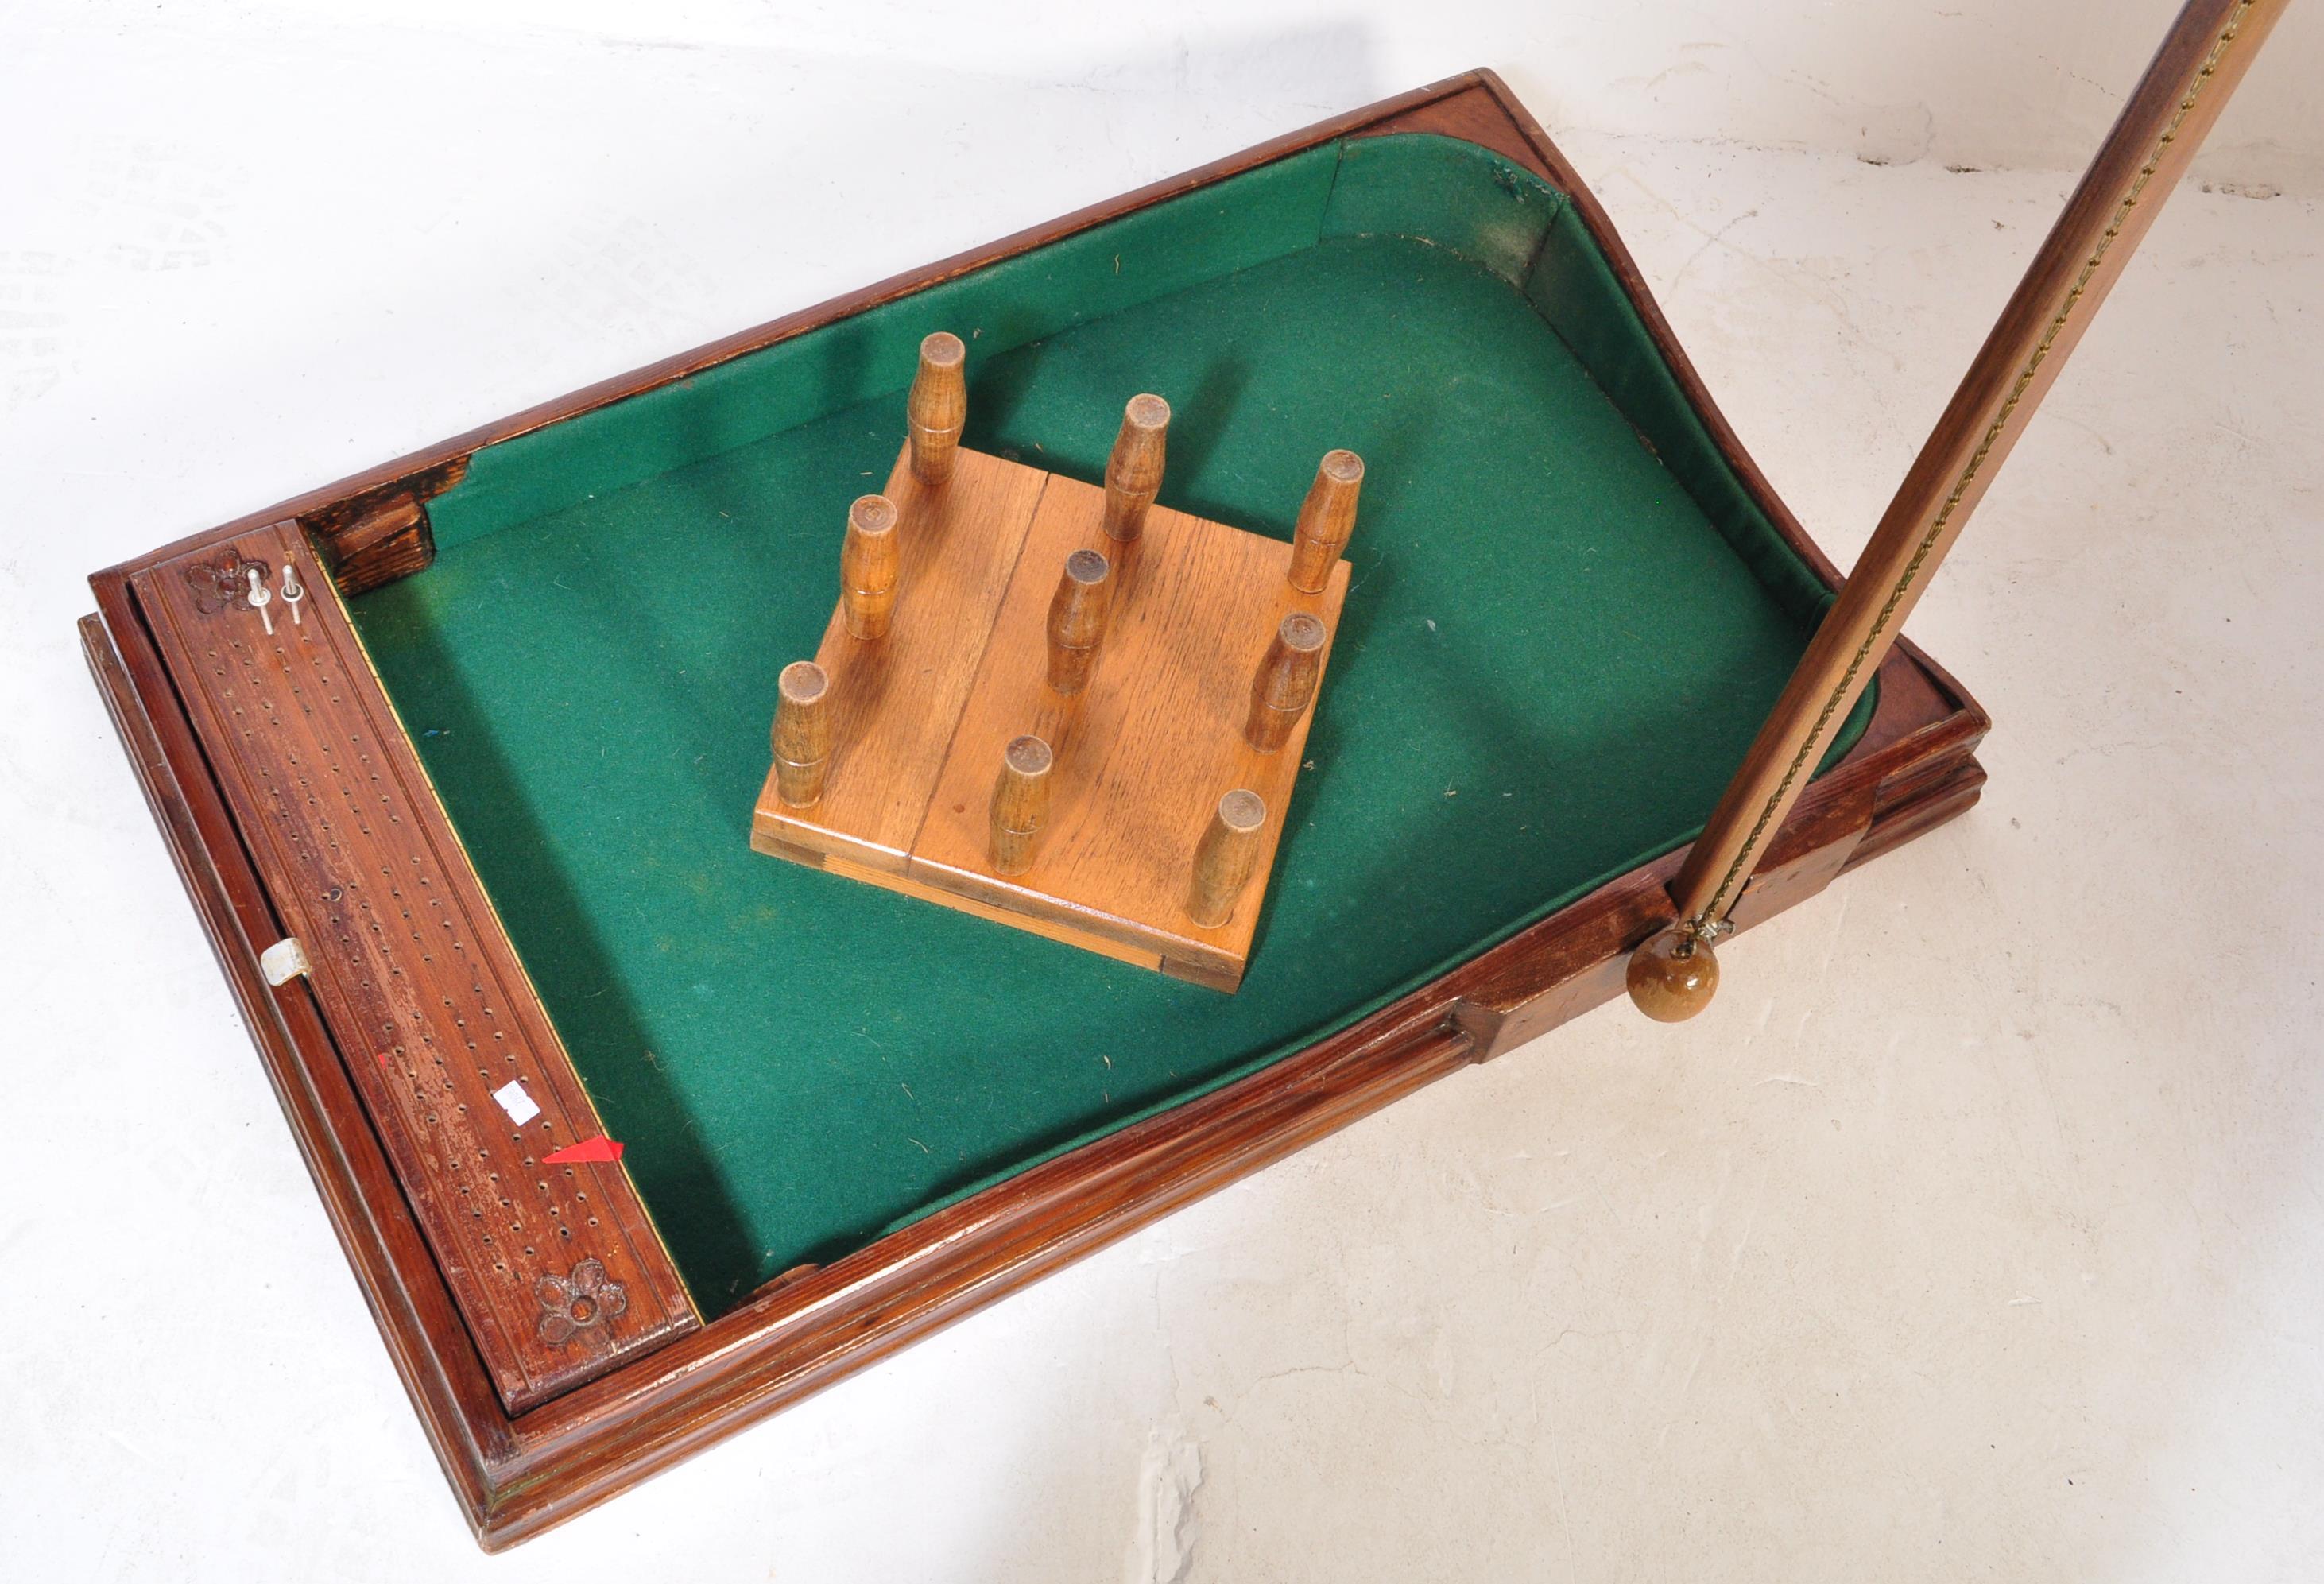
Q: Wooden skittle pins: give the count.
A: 9